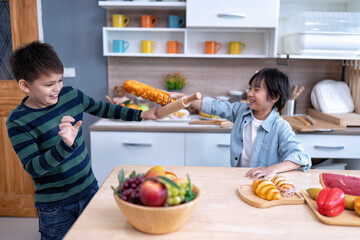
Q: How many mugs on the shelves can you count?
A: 8